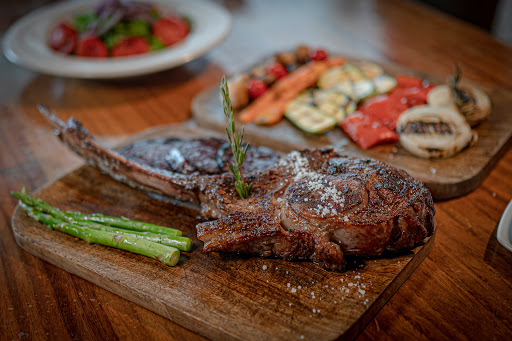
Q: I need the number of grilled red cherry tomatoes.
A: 3